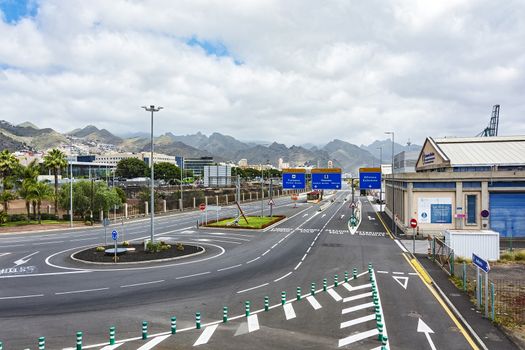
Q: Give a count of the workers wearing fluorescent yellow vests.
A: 0